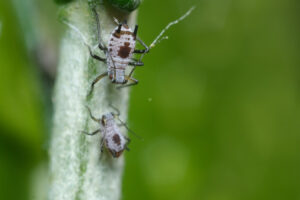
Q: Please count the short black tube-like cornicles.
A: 2